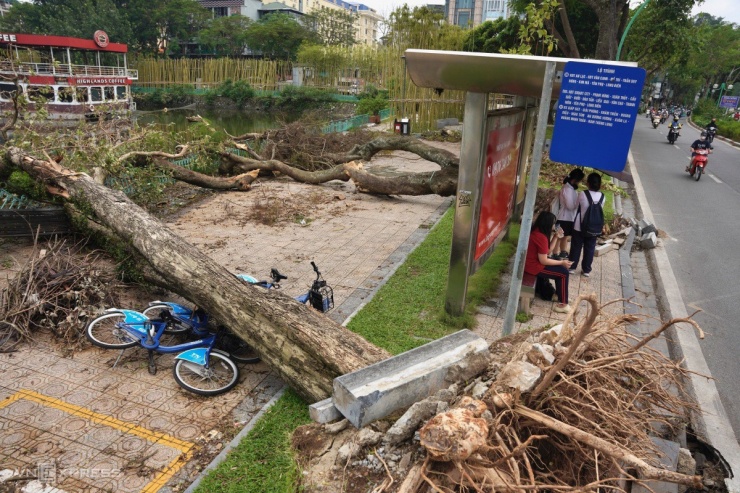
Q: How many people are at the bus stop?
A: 3